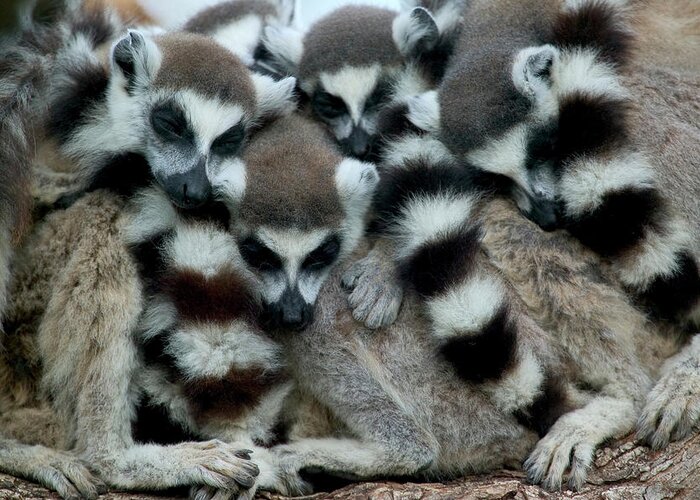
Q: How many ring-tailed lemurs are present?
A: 5